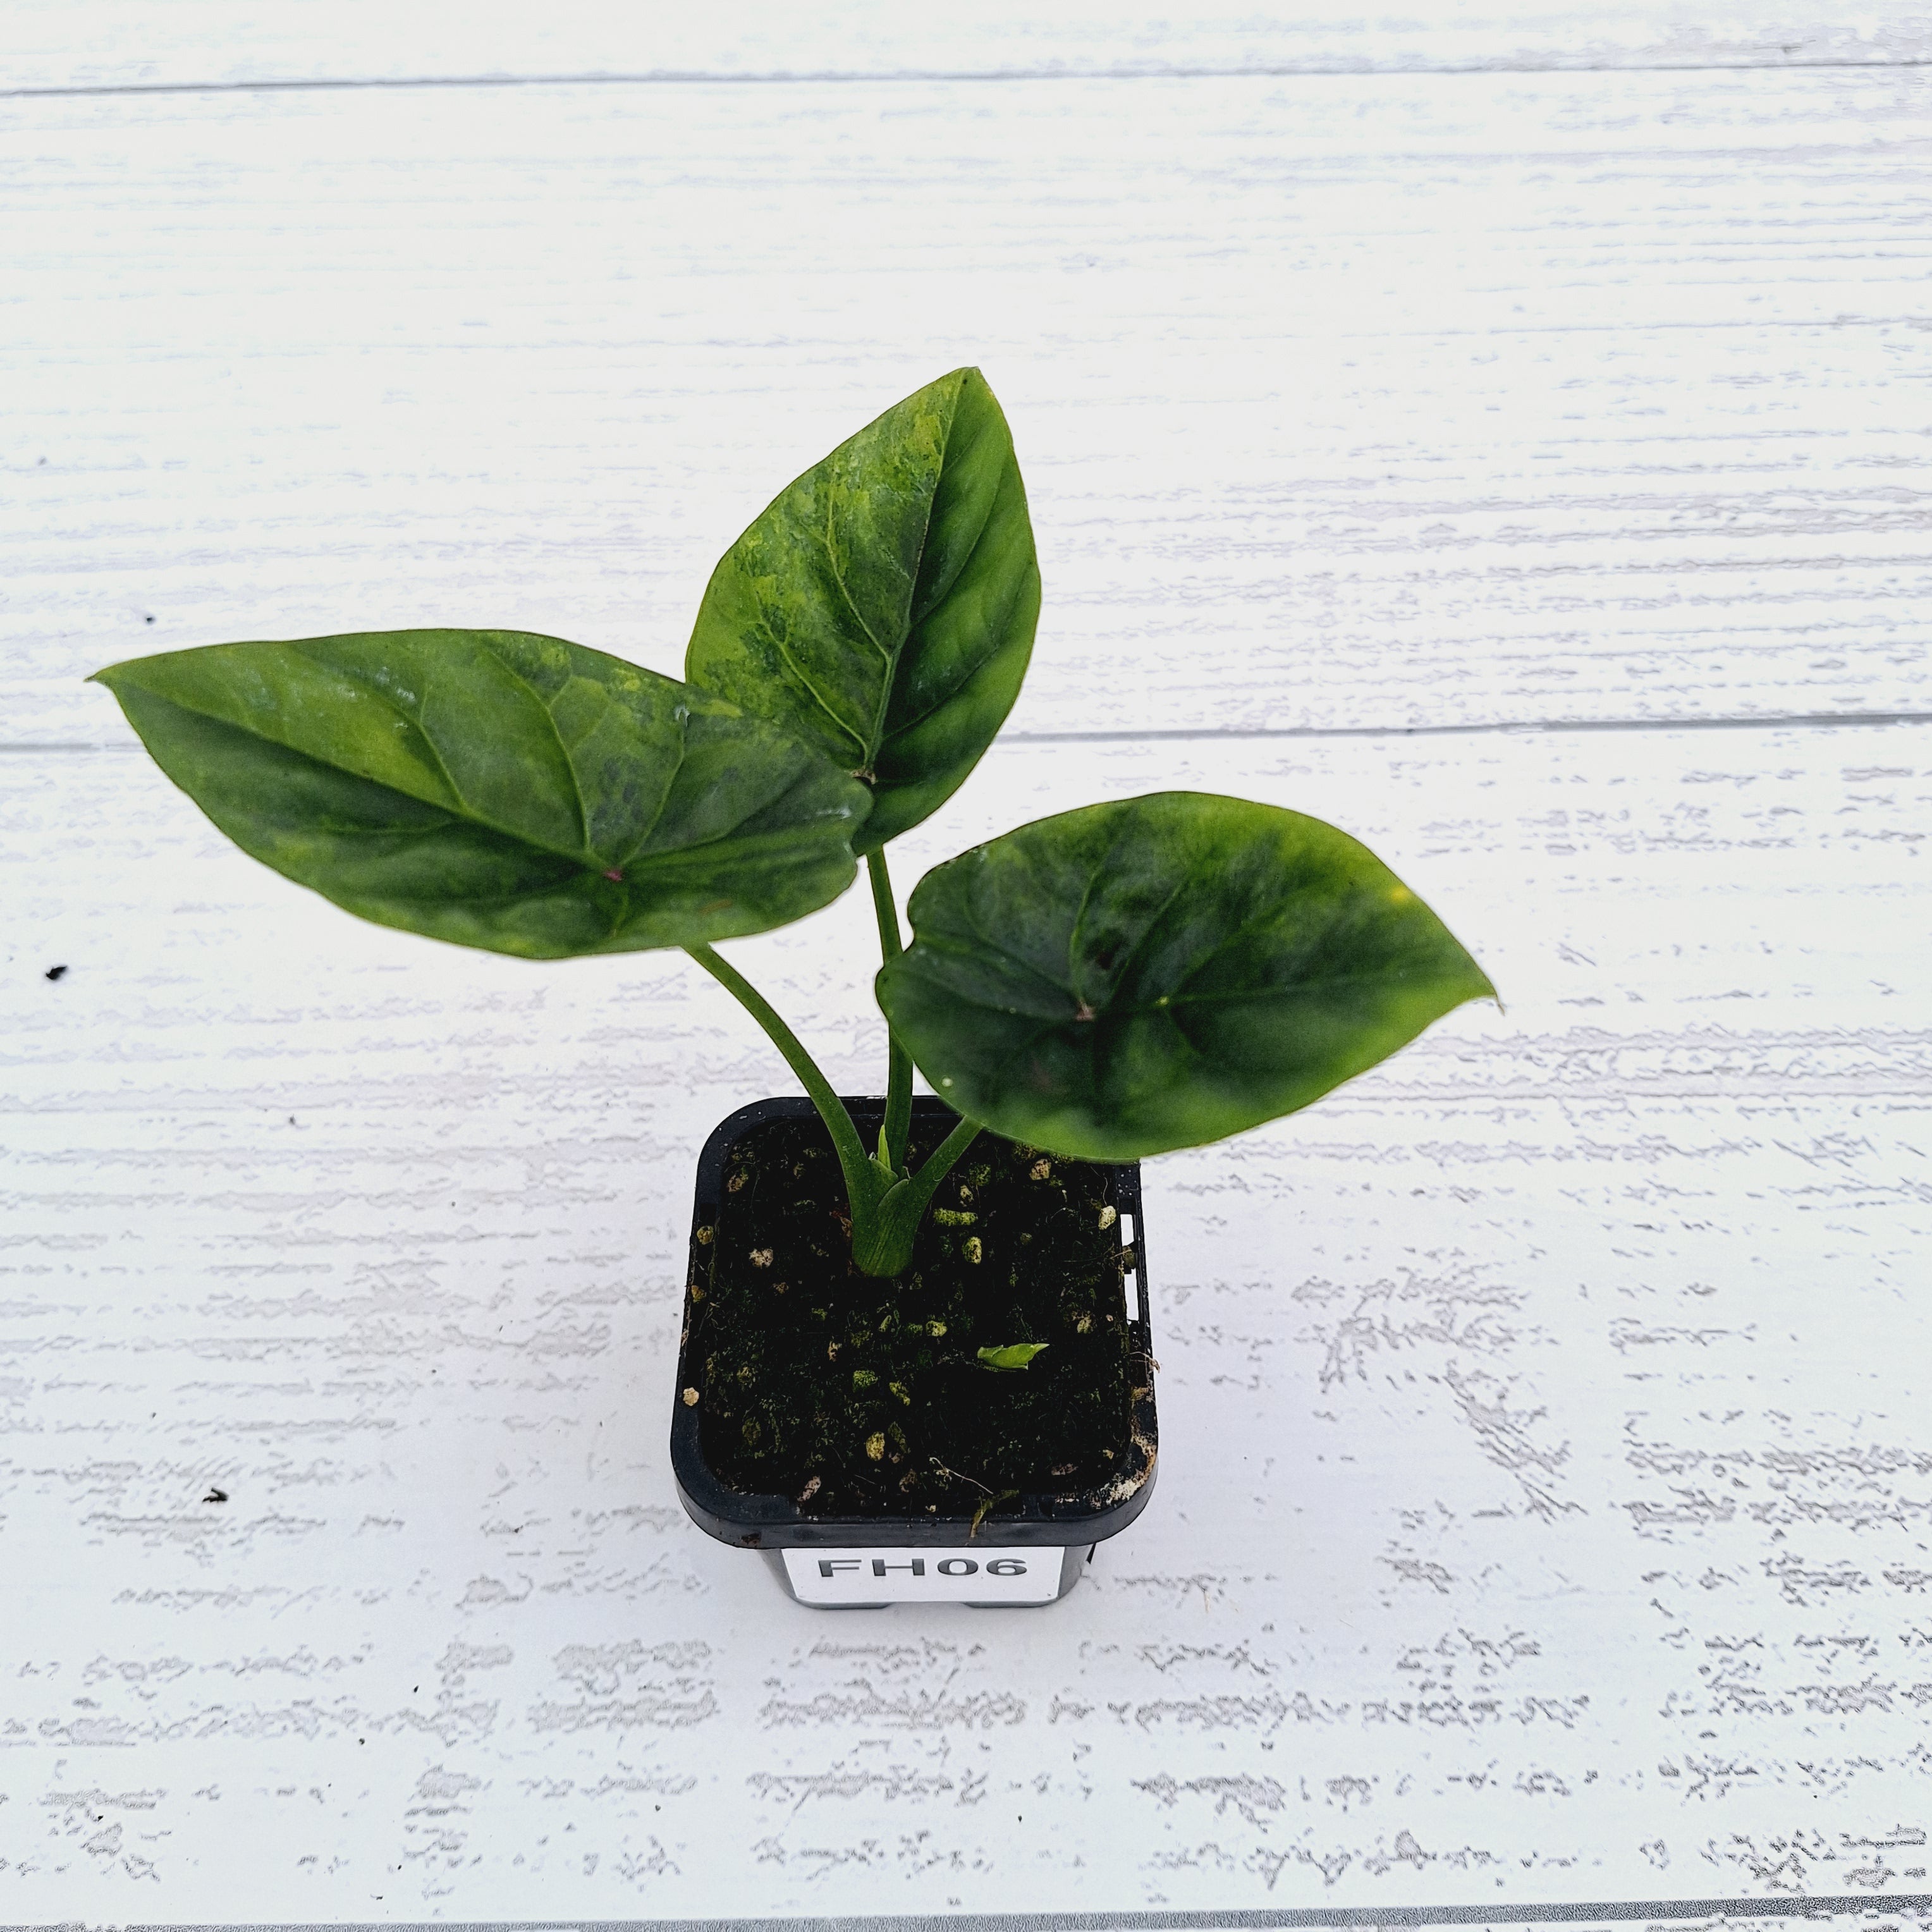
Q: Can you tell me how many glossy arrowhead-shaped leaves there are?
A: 3